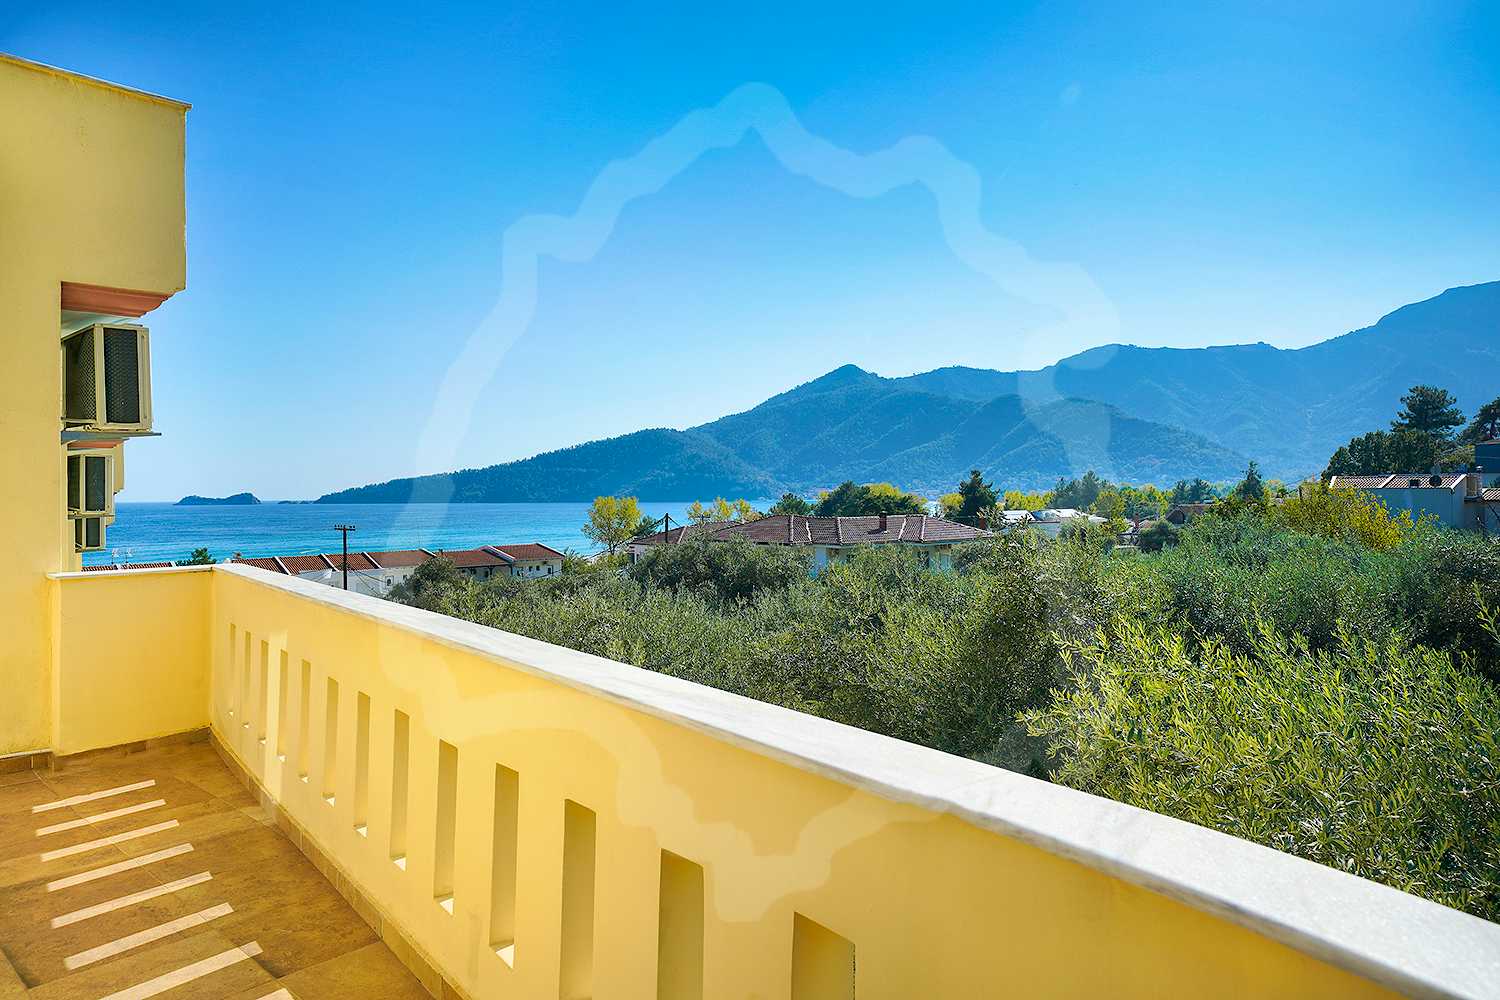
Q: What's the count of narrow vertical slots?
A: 13